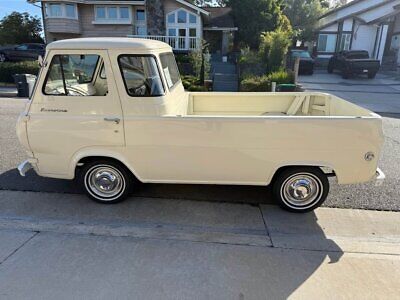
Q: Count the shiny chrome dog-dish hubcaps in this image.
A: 2